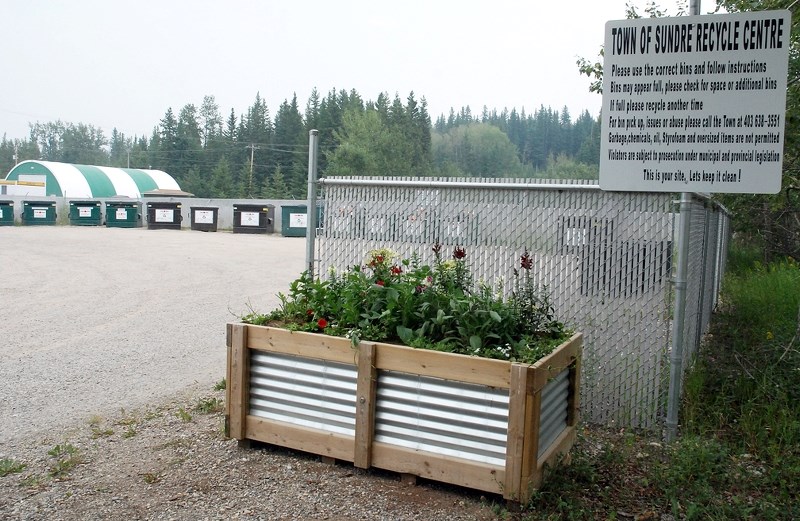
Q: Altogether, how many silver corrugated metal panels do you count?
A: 3